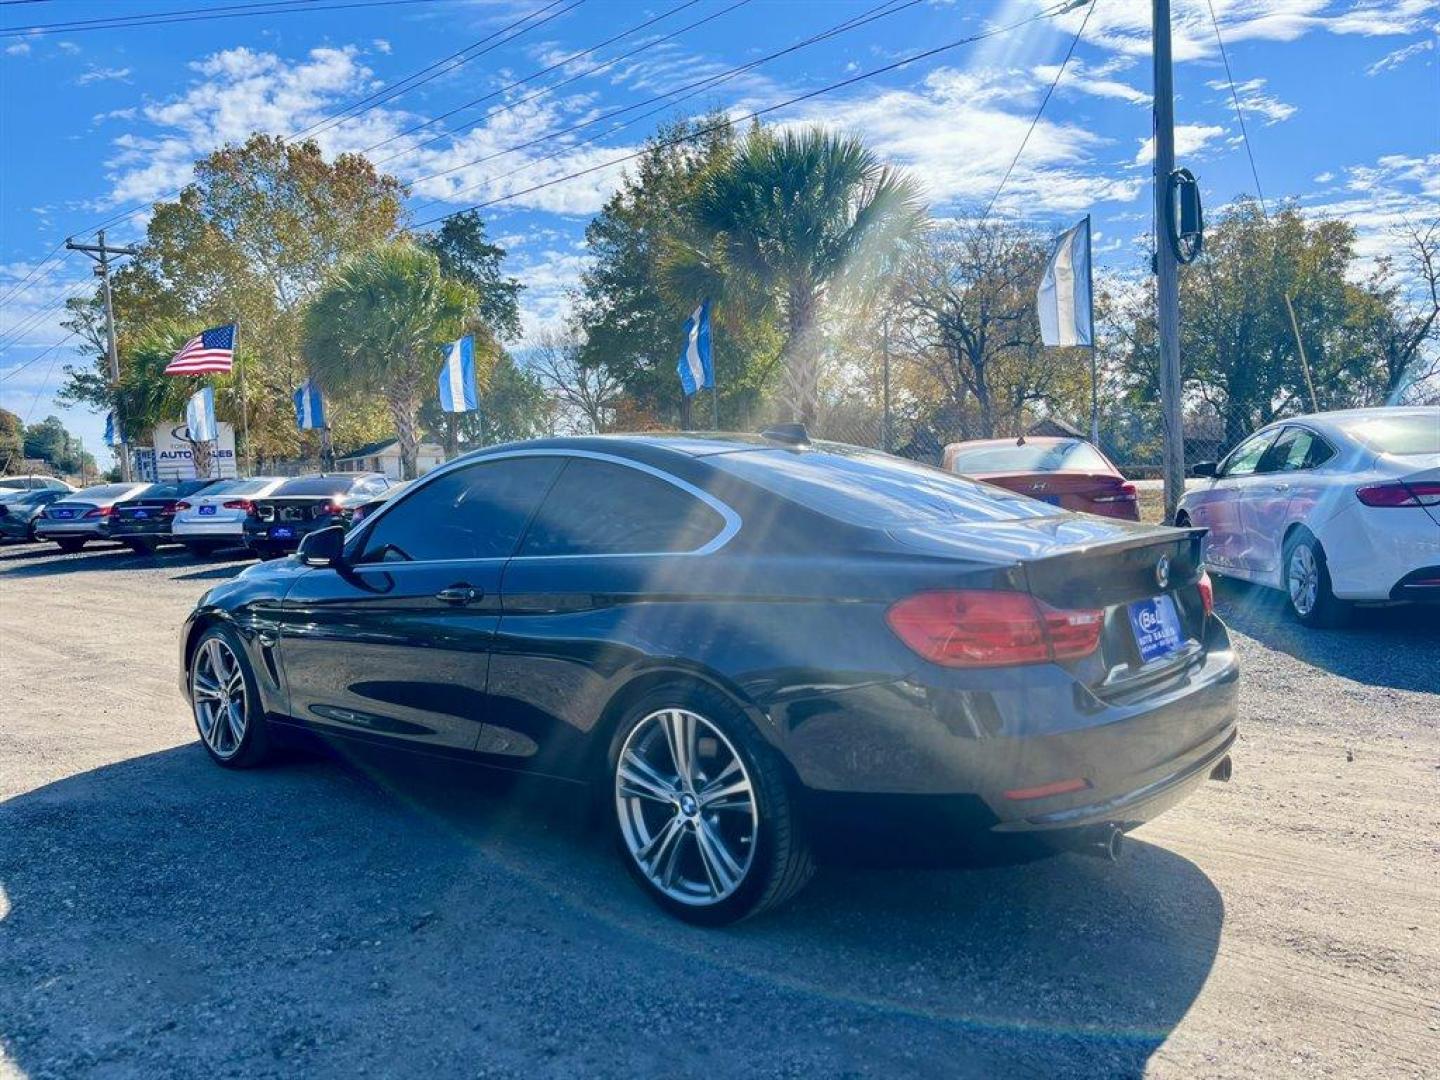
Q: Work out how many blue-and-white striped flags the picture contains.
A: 6